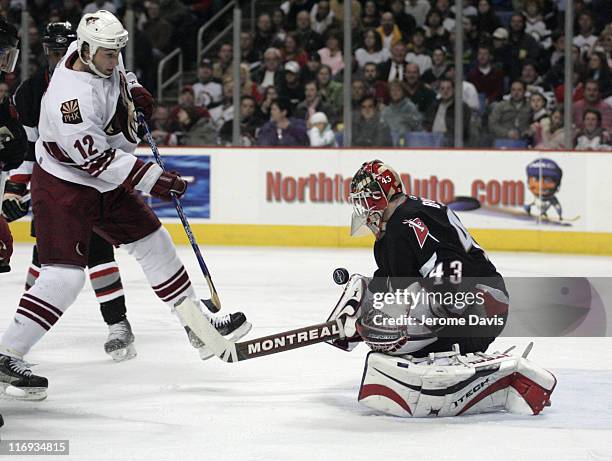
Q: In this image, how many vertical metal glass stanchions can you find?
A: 6